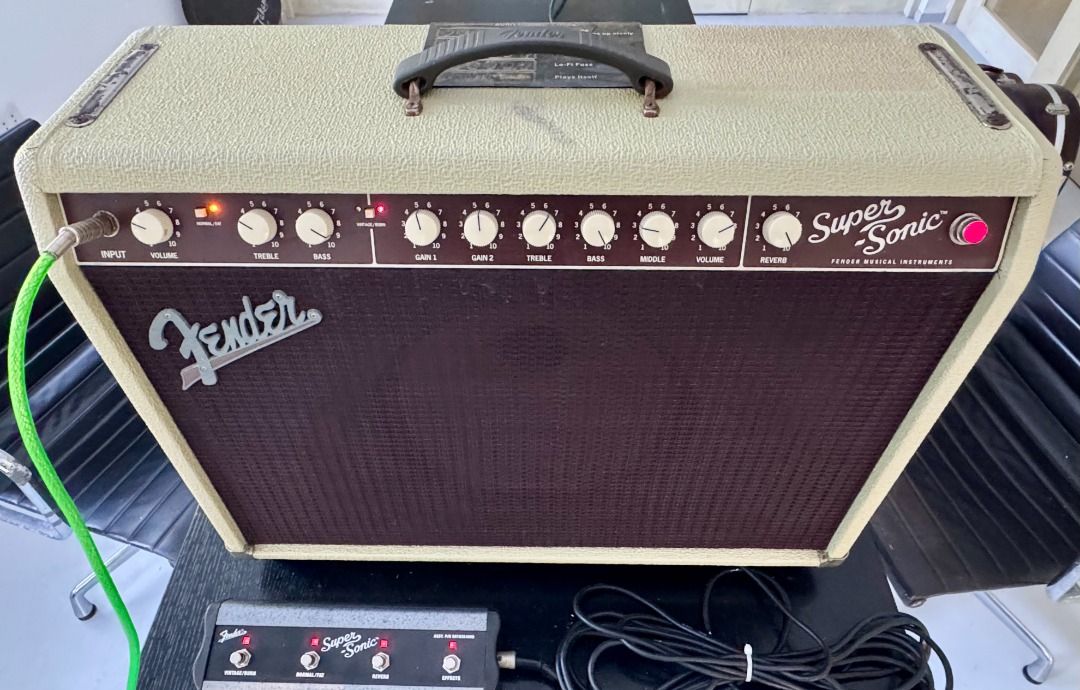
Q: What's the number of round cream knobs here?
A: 10